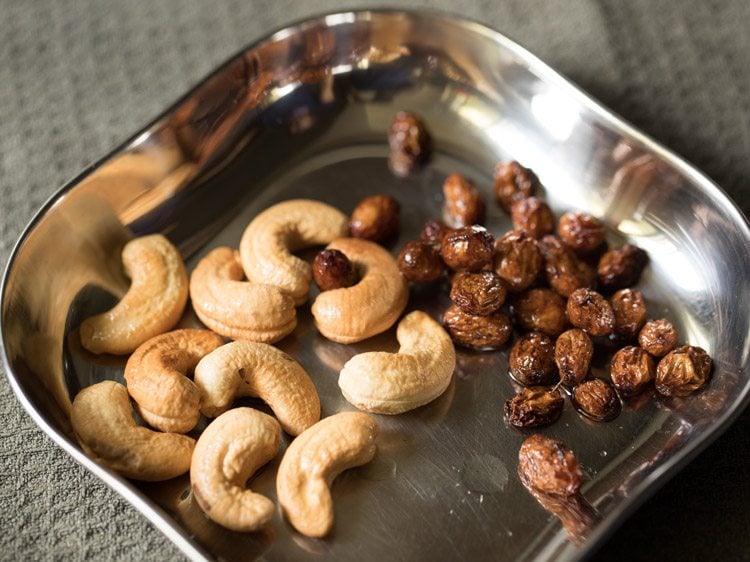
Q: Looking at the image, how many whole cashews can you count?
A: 10